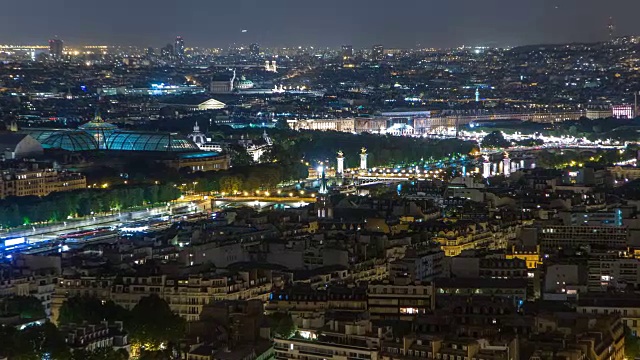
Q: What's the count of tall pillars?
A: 4